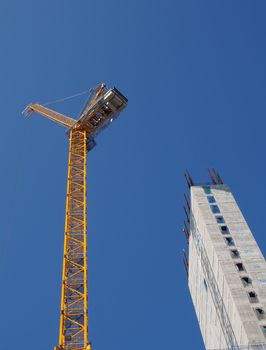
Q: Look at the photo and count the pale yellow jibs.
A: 1